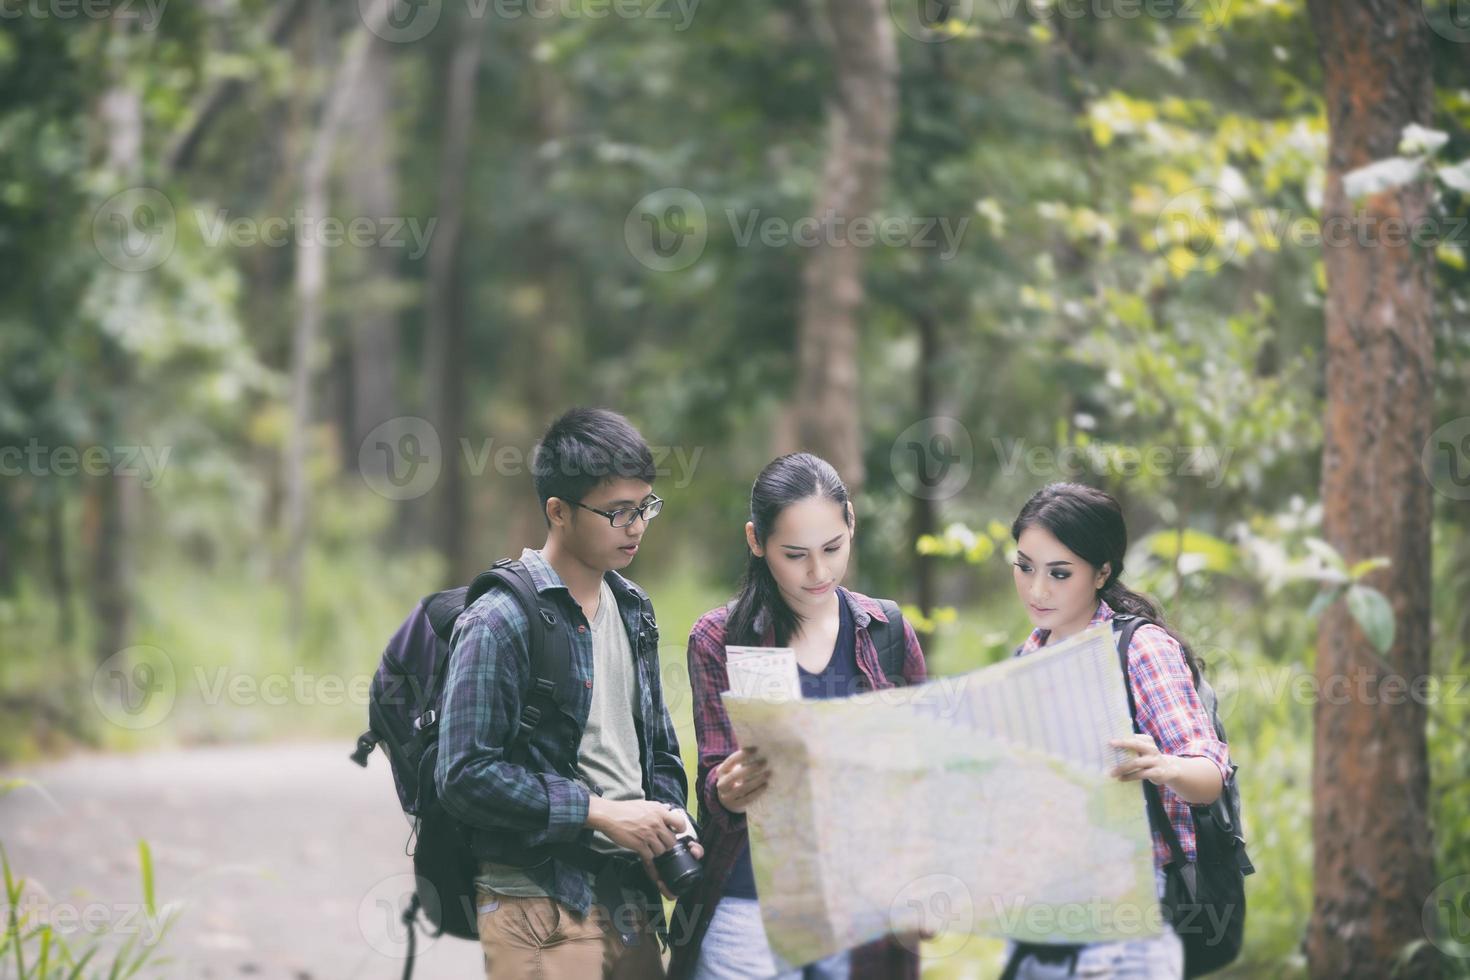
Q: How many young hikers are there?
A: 3